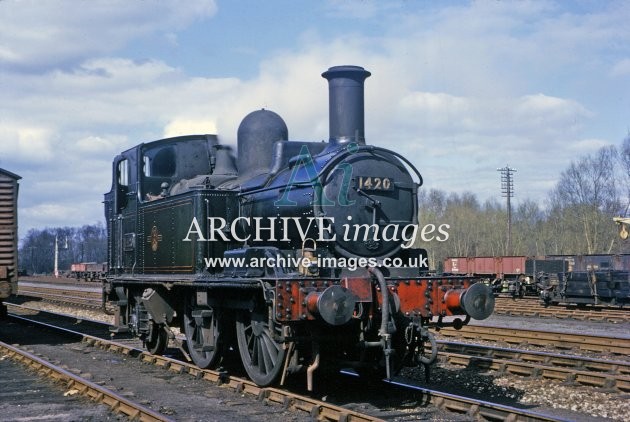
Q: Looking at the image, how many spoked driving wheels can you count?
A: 2